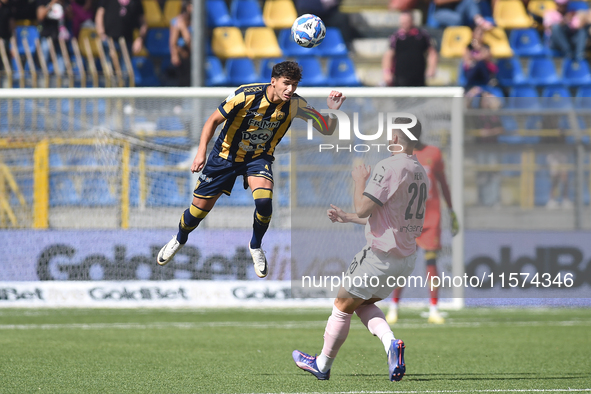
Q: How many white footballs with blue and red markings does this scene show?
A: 1